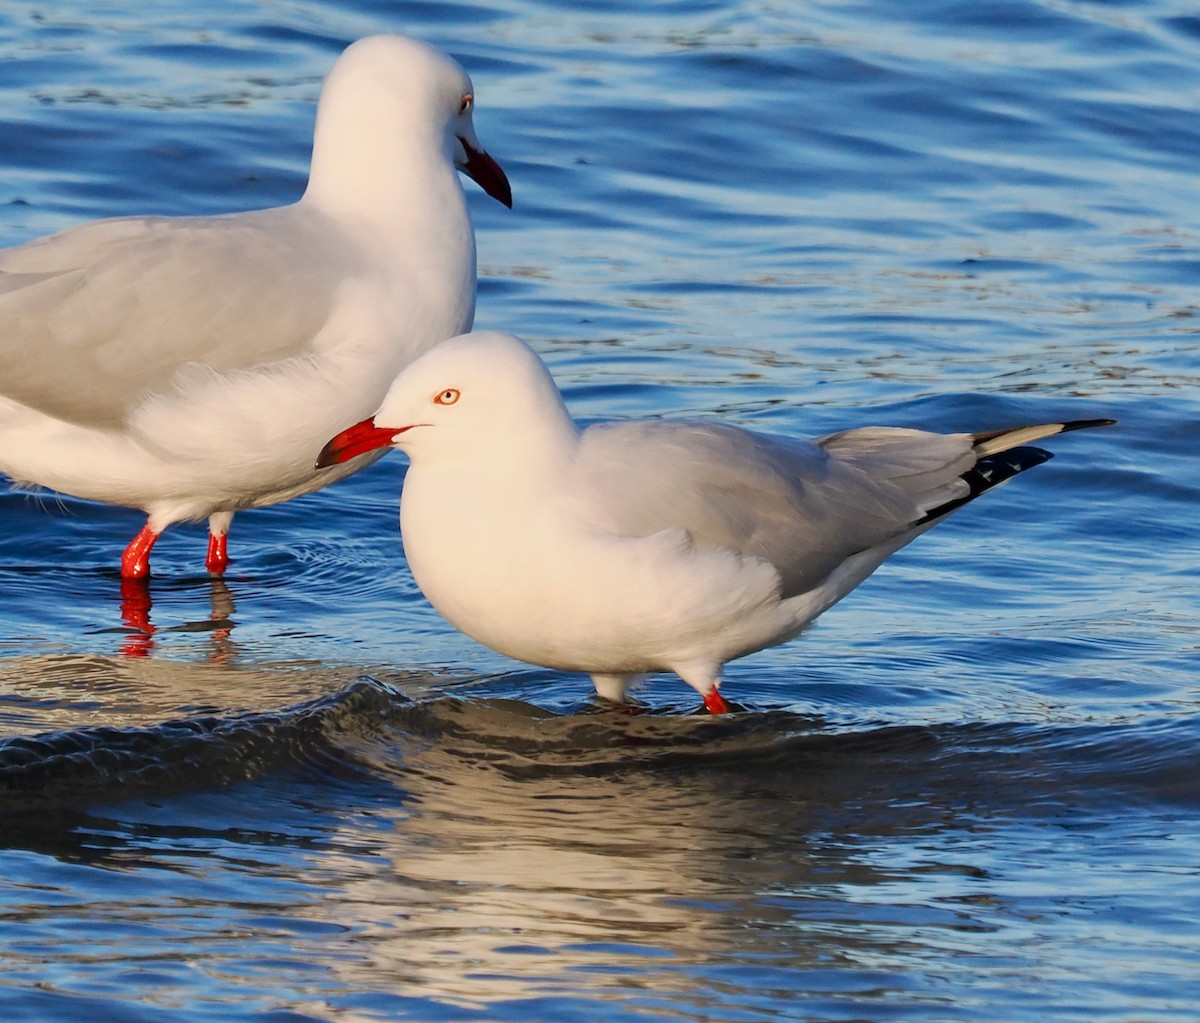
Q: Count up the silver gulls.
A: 2